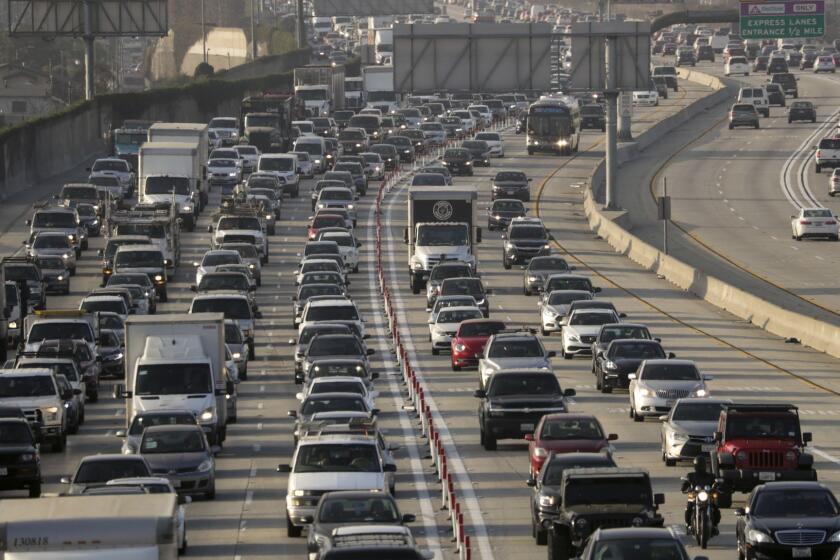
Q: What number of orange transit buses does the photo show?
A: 0